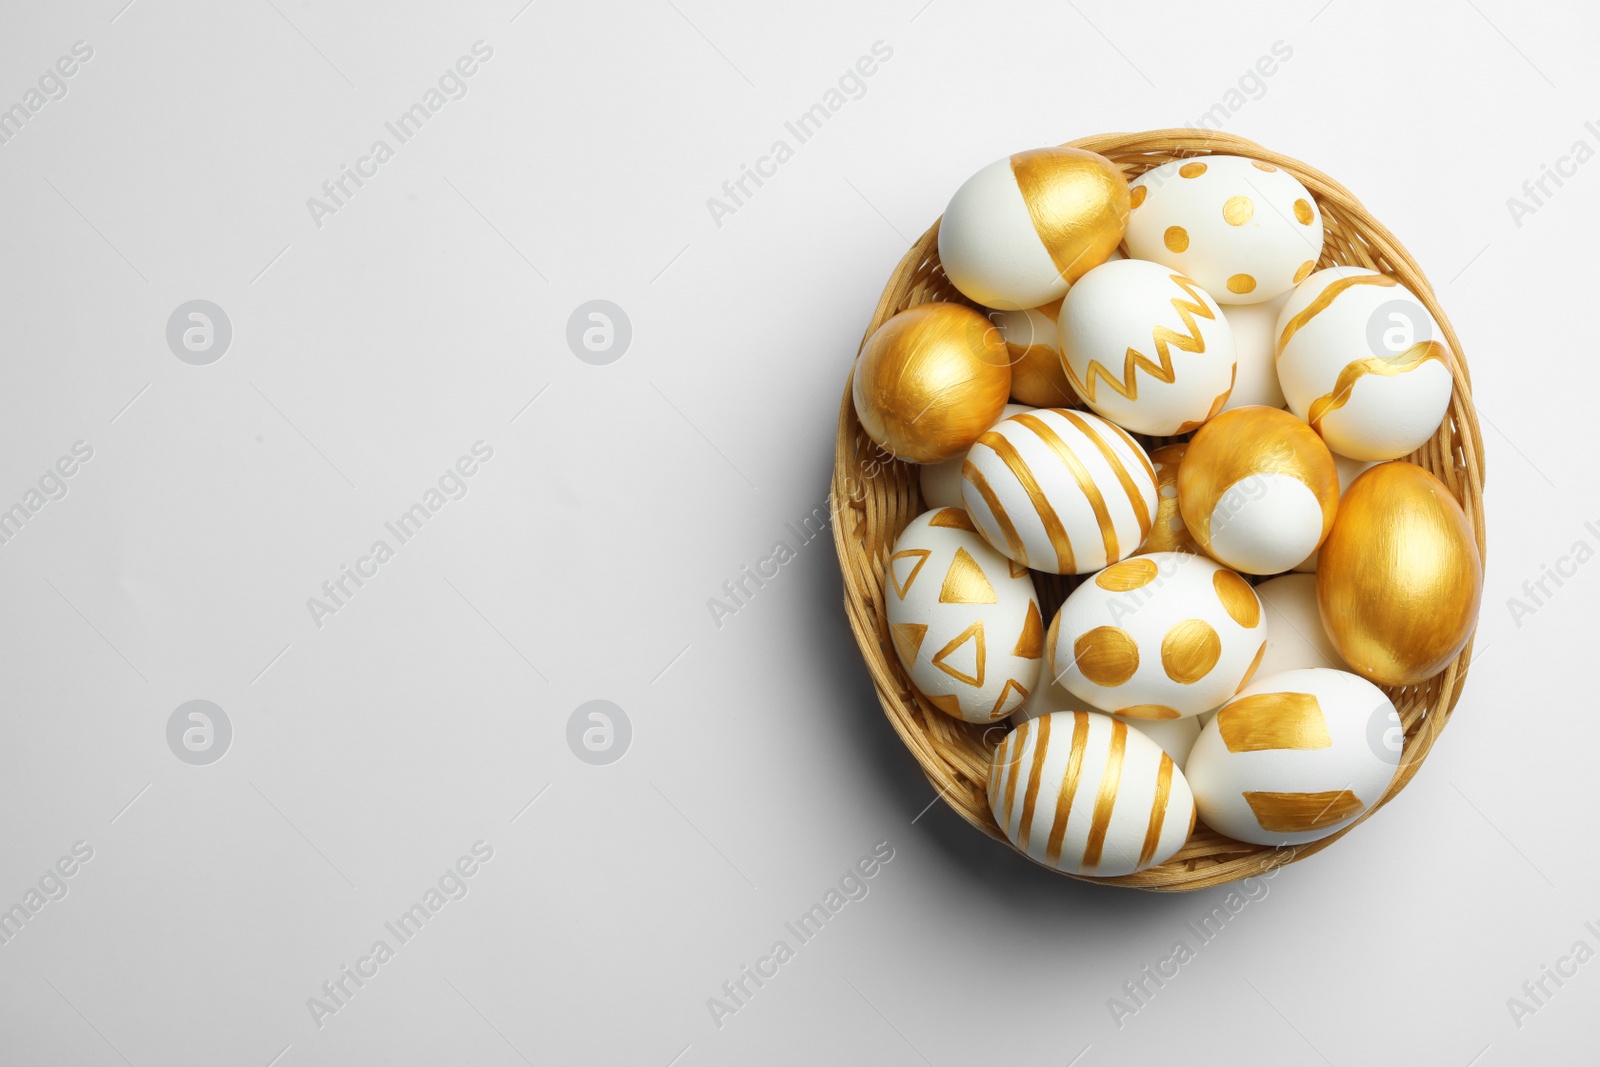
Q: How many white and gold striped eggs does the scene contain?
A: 2